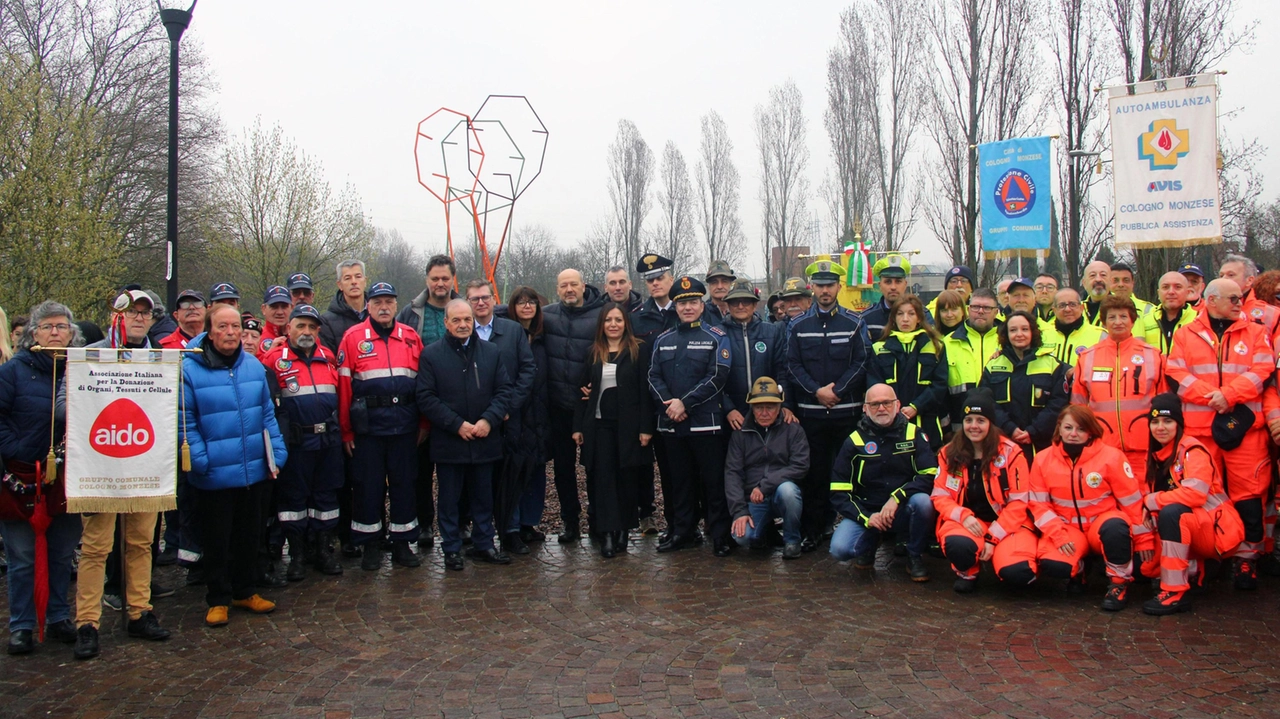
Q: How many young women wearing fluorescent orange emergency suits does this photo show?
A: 3